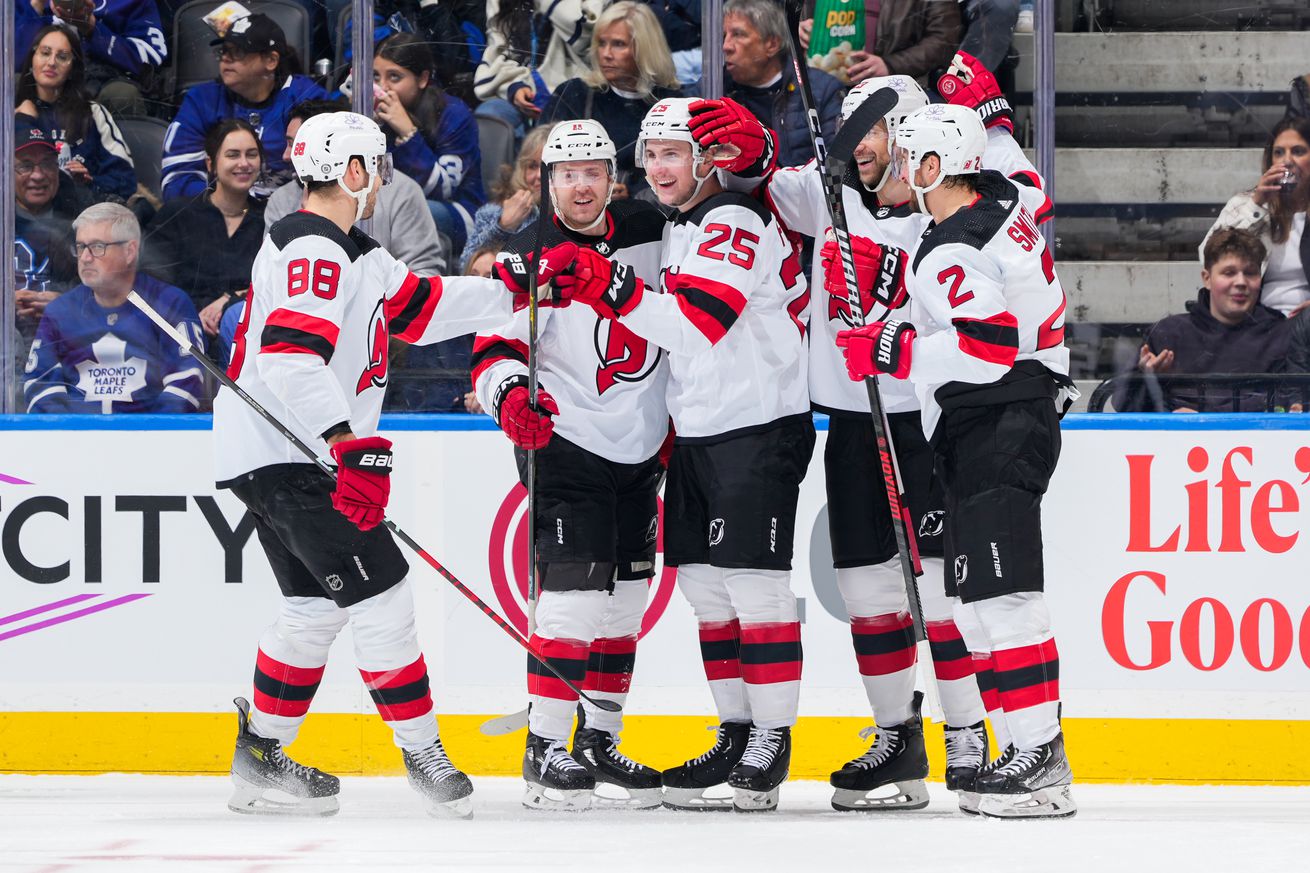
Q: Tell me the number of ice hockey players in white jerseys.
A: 5